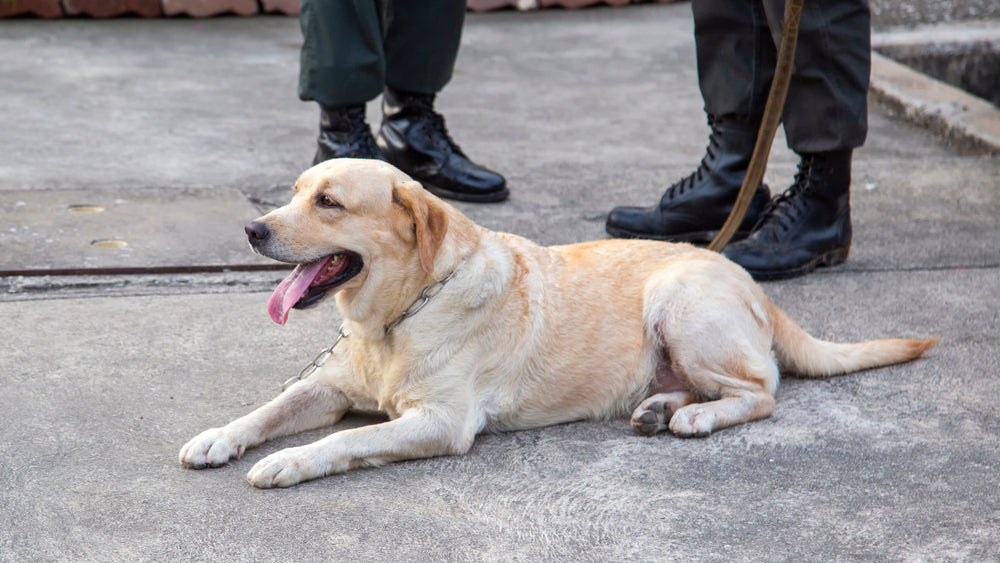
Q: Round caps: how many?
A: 2